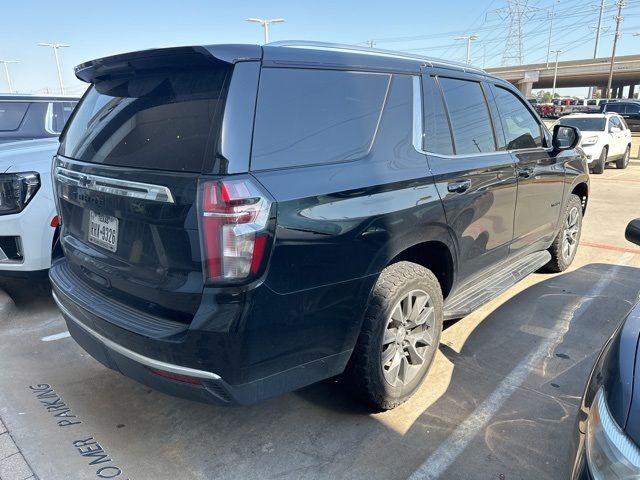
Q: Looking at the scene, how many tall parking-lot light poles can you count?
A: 5